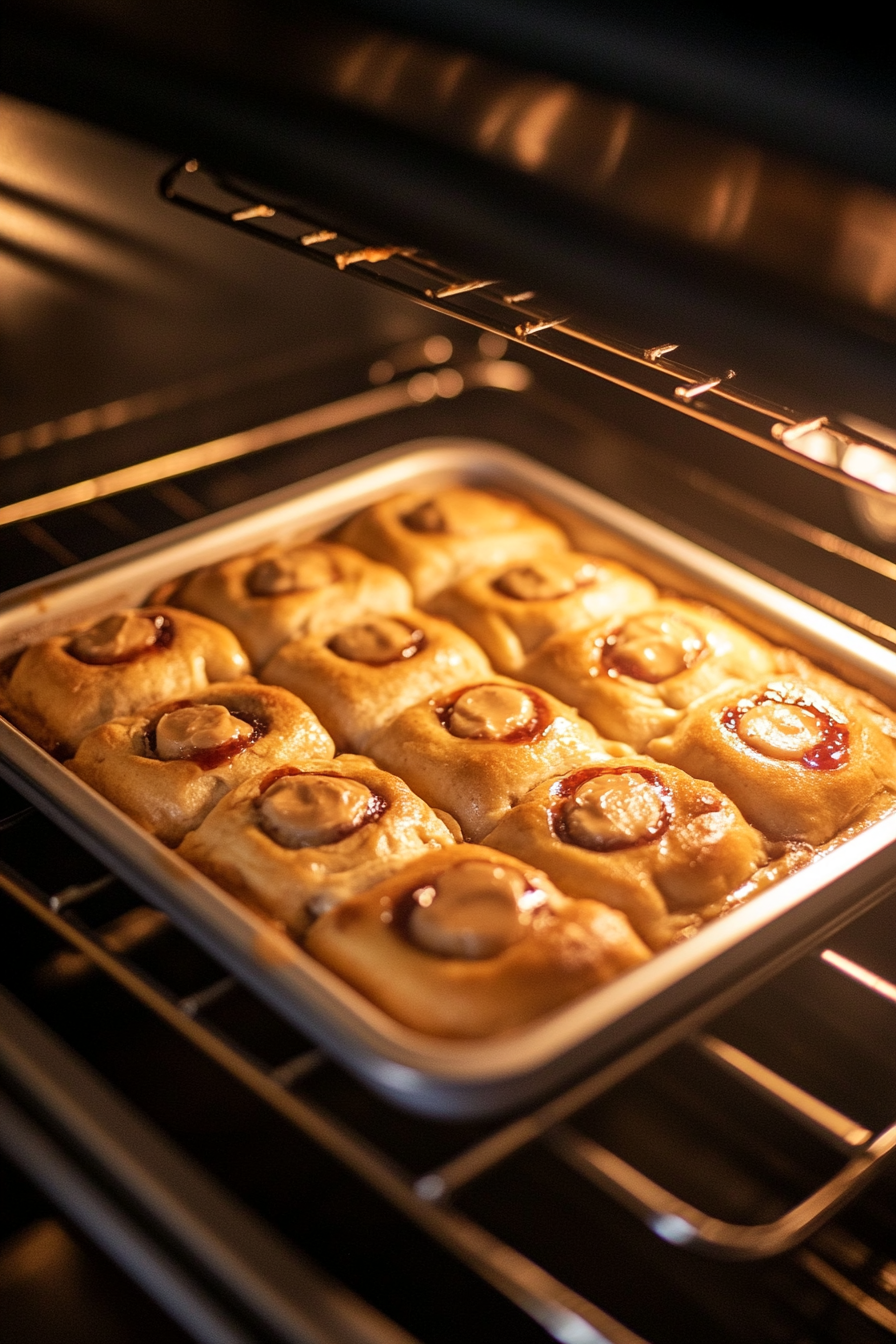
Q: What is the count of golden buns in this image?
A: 12